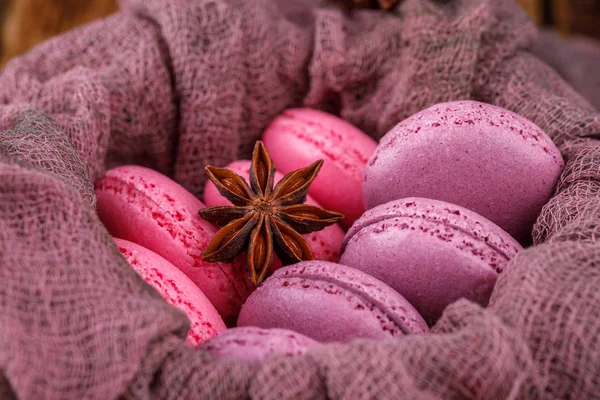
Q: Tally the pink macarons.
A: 4